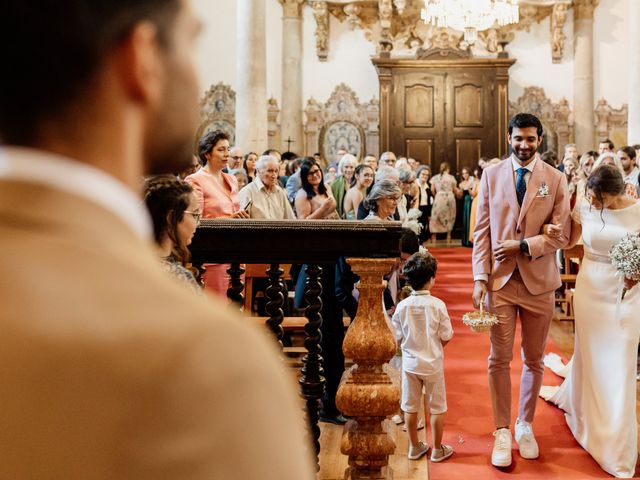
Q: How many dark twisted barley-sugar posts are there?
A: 4